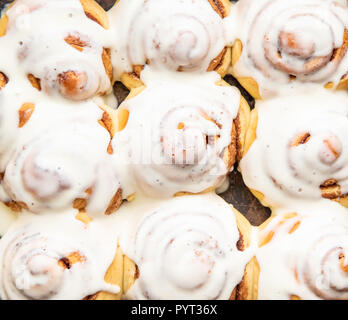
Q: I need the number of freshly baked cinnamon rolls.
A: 9